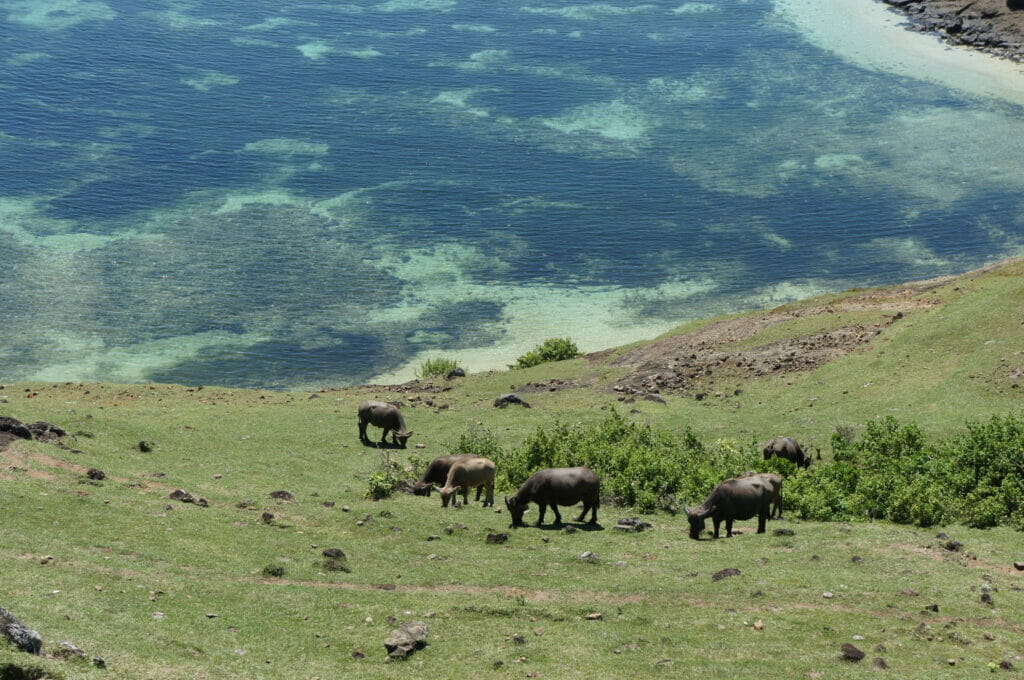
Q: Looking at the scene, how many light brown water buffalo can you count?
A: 1